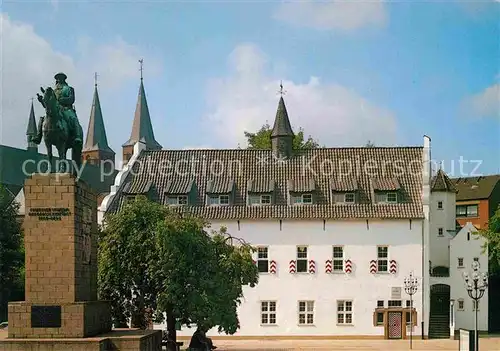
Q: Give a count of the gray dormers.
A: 7